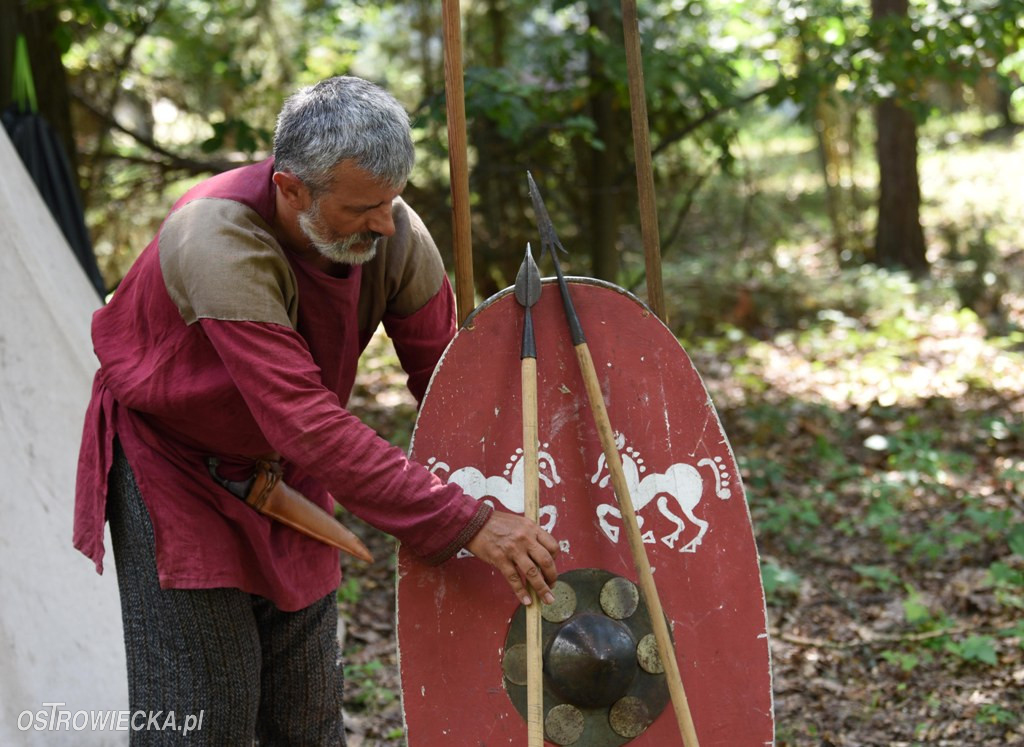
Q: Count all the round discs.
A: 6